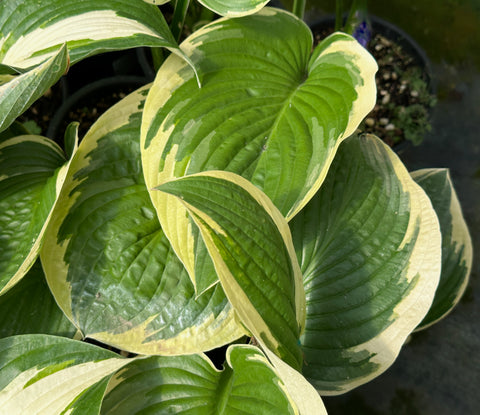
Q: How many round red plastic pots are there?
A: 0